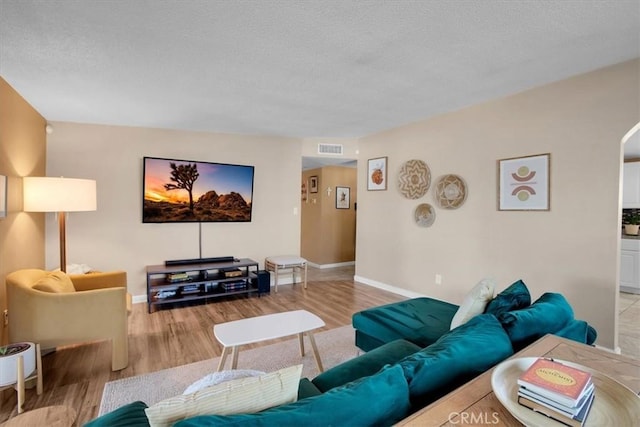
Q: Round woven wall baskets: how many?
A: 3